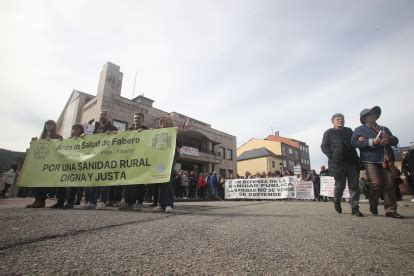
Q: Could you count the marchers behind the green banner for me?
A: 5